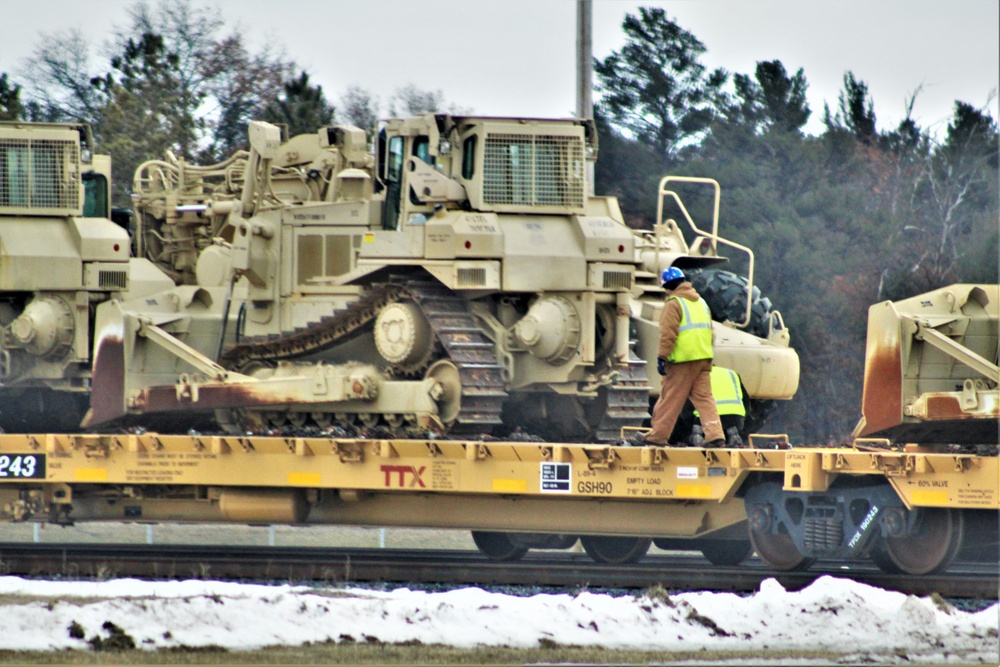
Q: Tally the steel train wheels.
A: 5